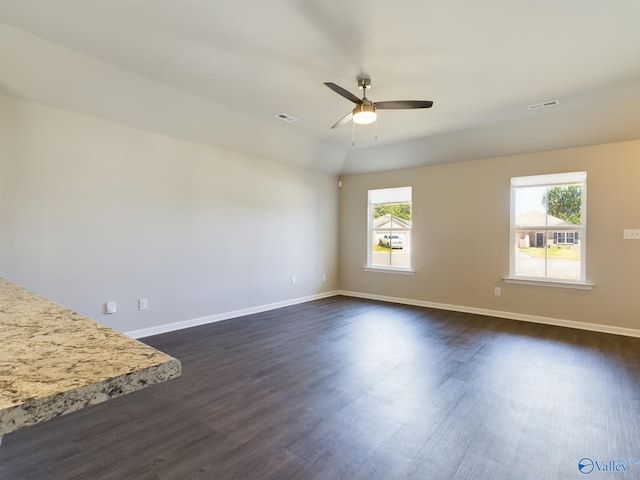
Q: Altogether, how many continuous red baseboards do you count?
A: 0